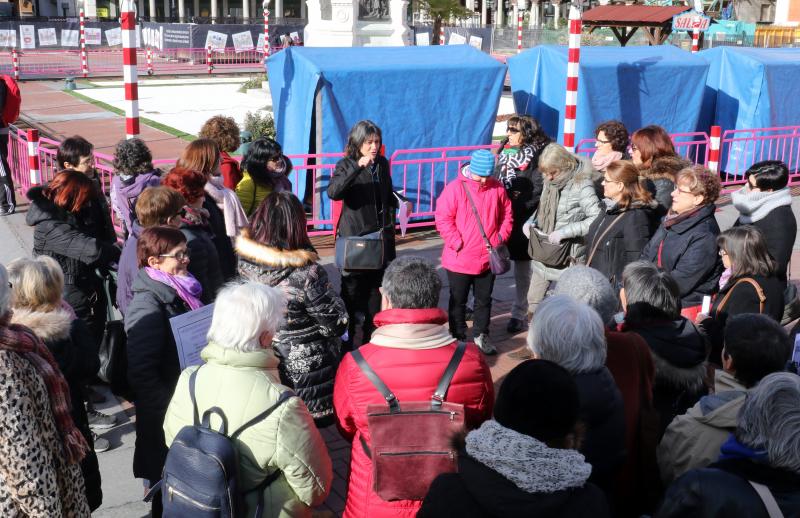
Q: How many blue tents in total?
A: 3